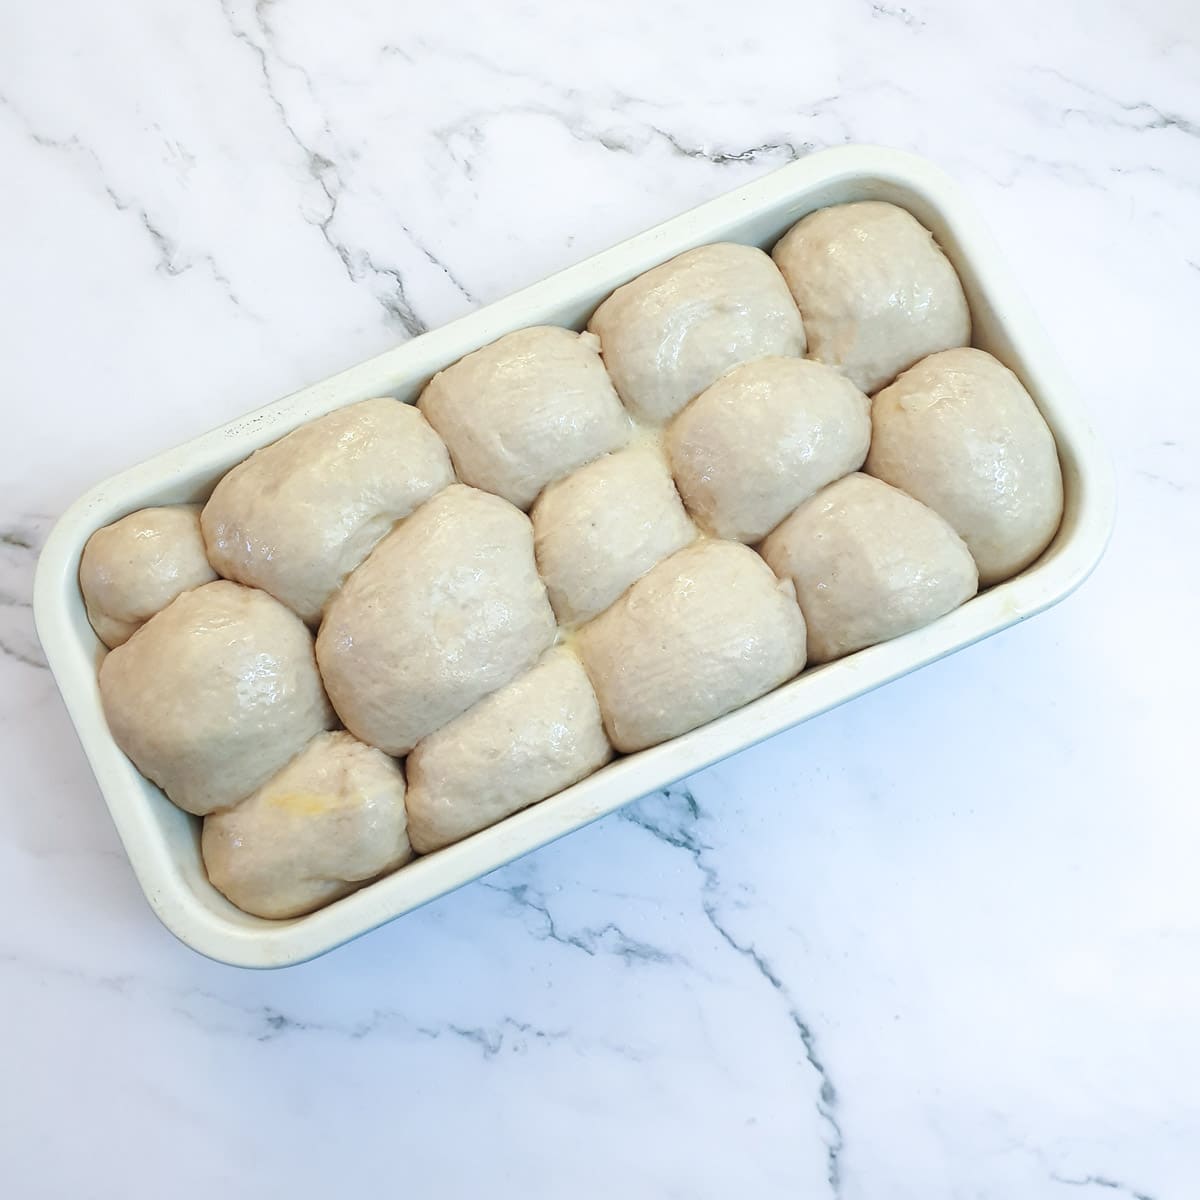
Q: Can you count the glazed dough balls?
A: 14